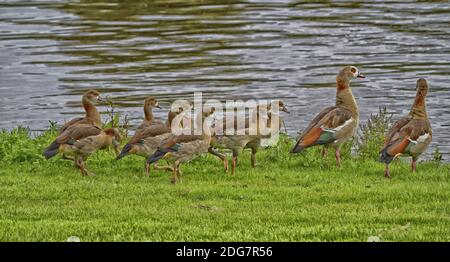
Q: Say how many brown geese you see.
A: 9